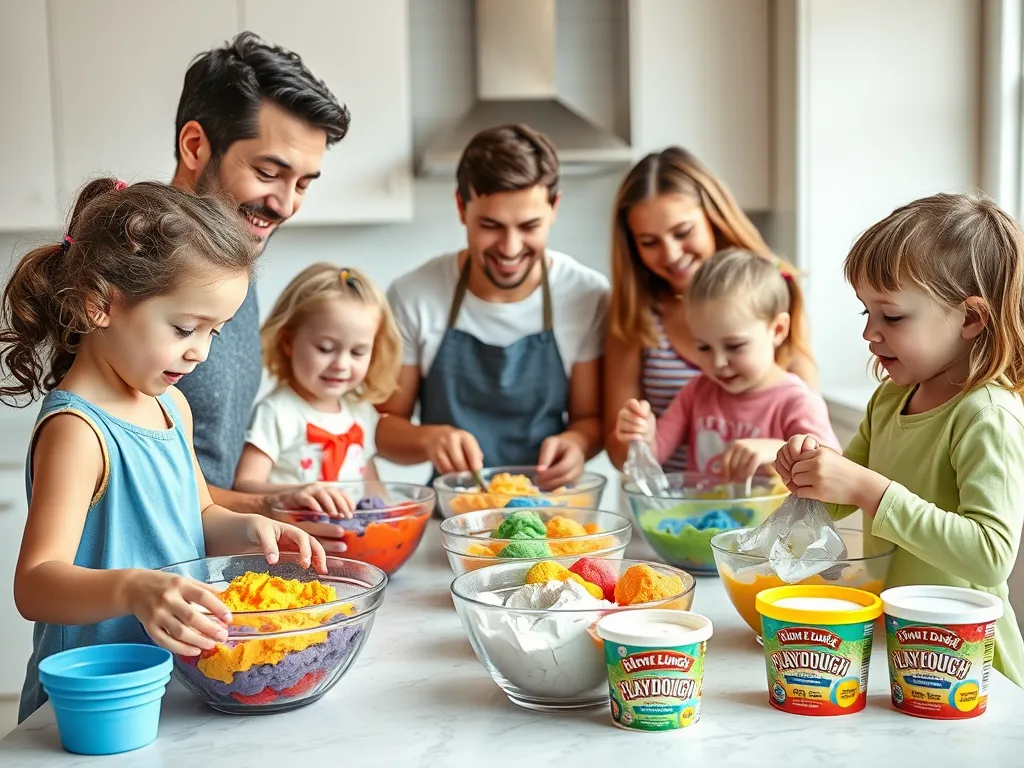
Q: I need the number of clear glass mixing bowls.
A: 7